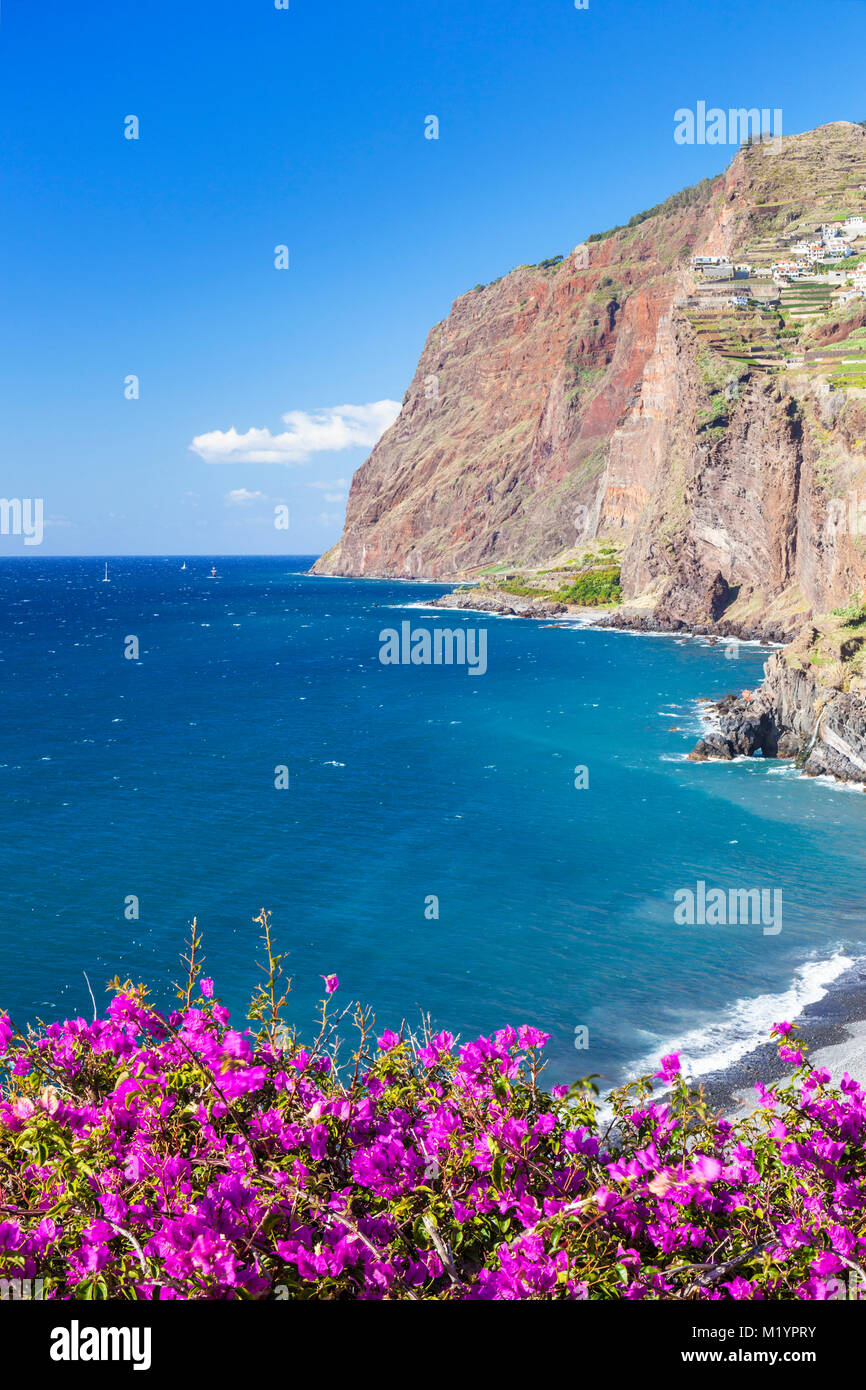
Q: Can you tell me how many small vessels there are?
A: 3